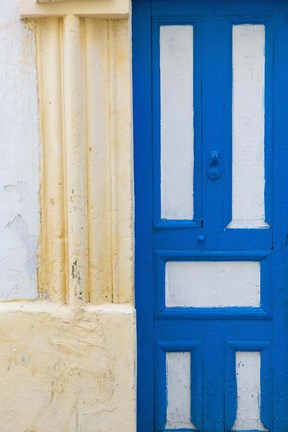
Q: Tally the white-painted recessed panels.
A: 5